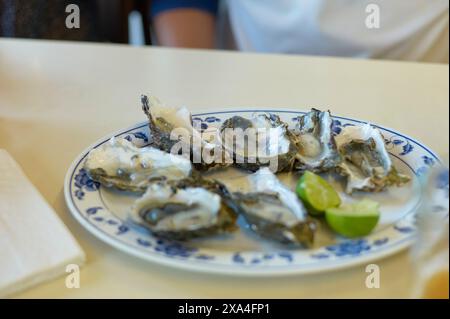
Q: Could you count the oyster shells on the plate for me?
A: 7